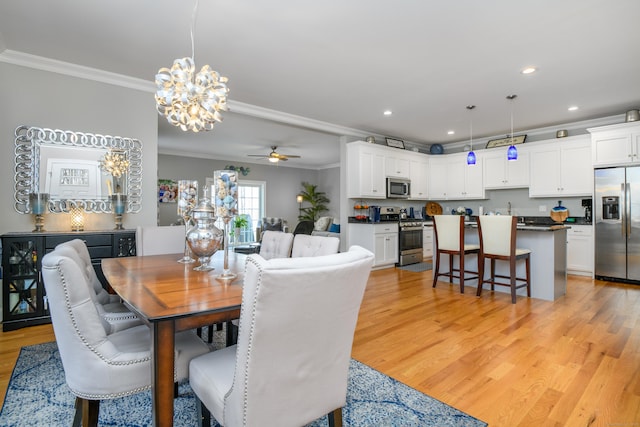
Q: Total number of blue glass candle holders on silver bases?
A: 2